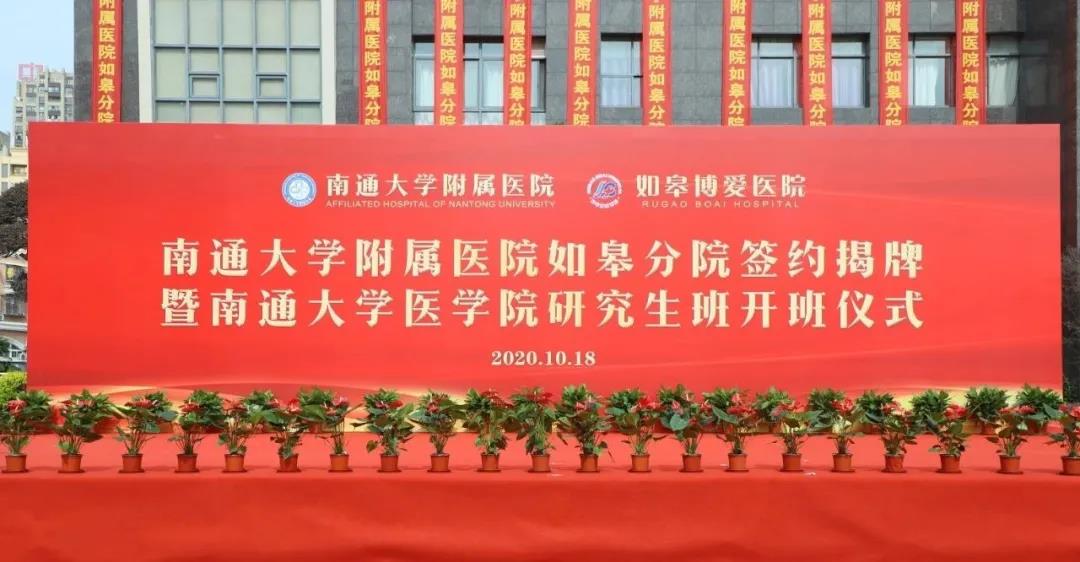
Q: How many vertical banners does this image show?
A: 10